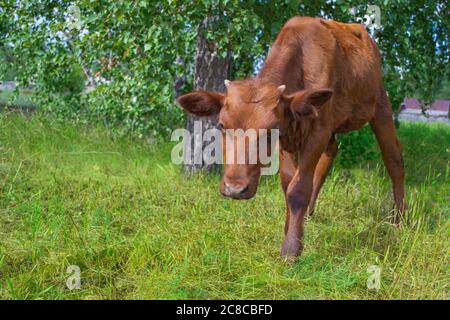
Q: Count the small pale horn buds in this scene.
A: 2